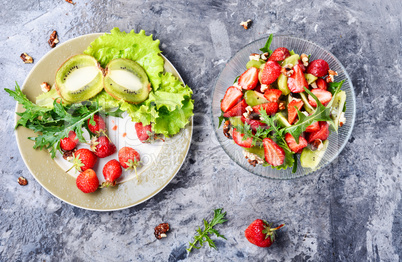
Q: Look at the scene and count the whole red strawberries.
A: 9